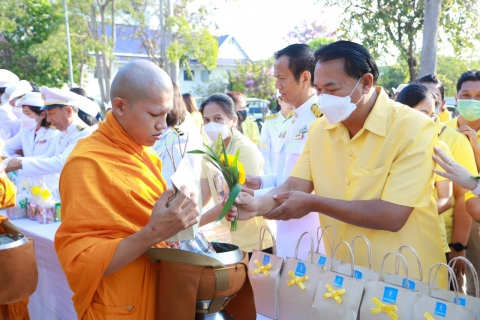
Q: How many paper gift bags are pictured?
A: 9